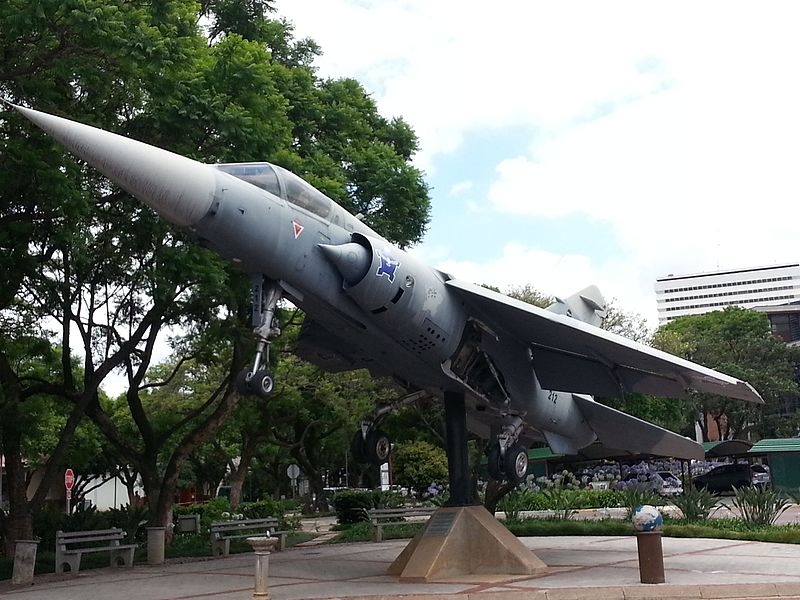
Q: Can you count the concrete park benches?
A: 3